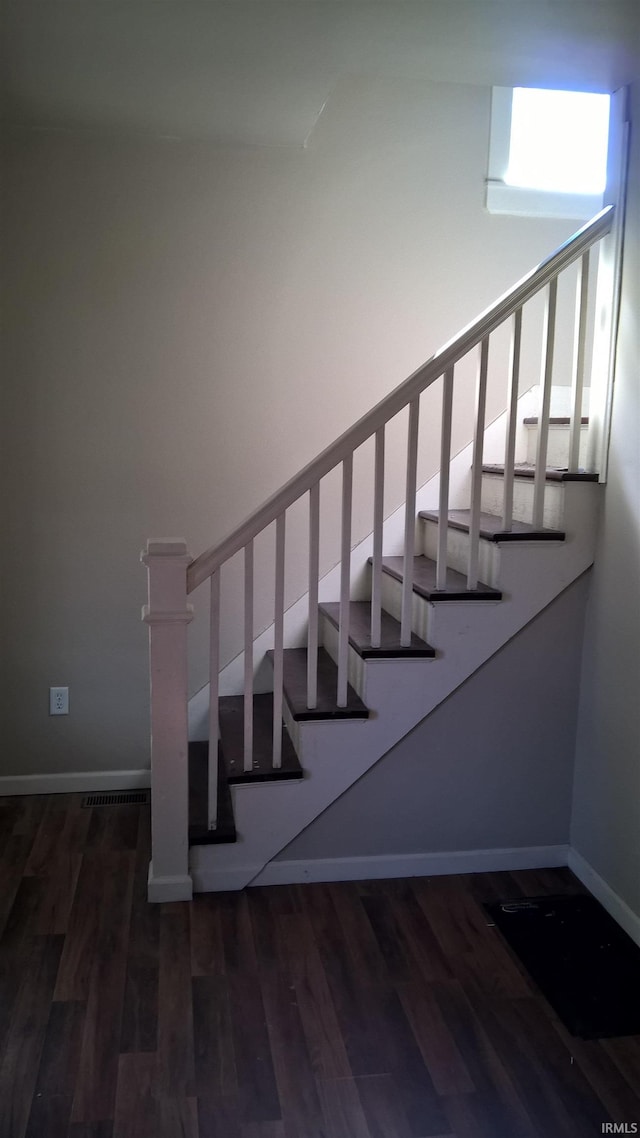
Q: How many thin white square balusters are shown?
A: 12